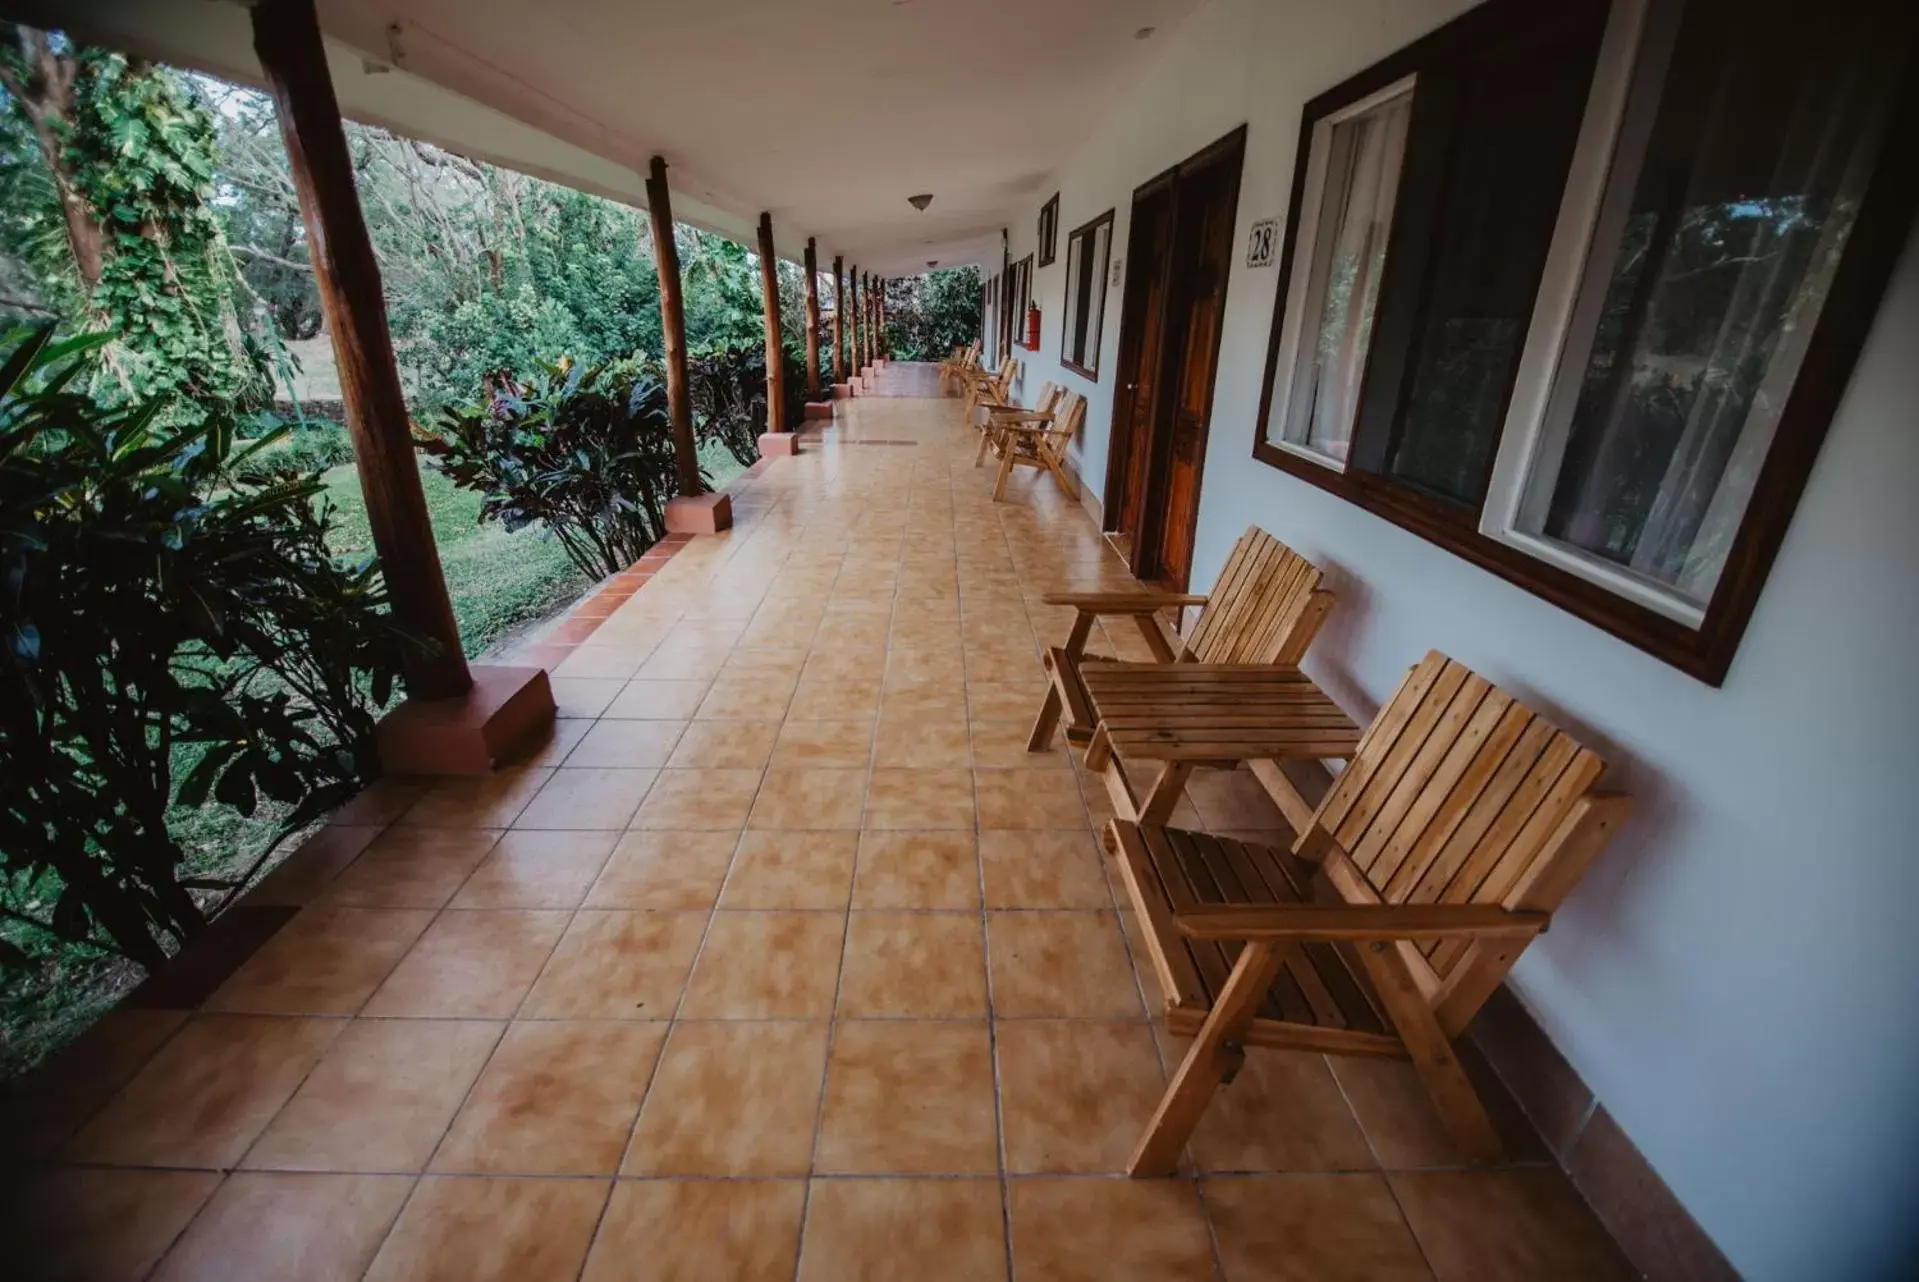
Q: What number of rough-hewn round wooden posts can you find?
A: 9